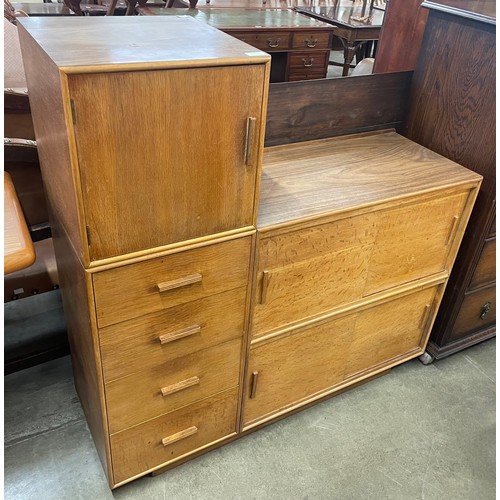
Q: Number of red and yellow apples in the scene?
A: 0